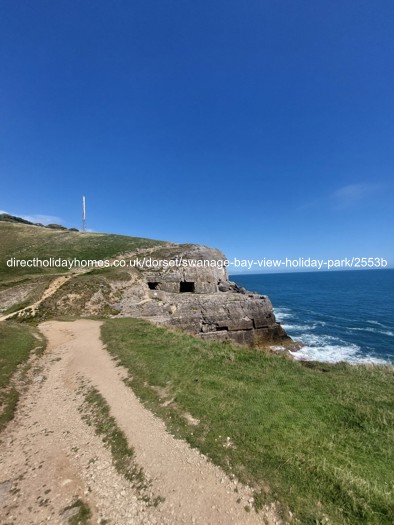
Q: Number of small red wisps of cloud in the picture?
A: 0